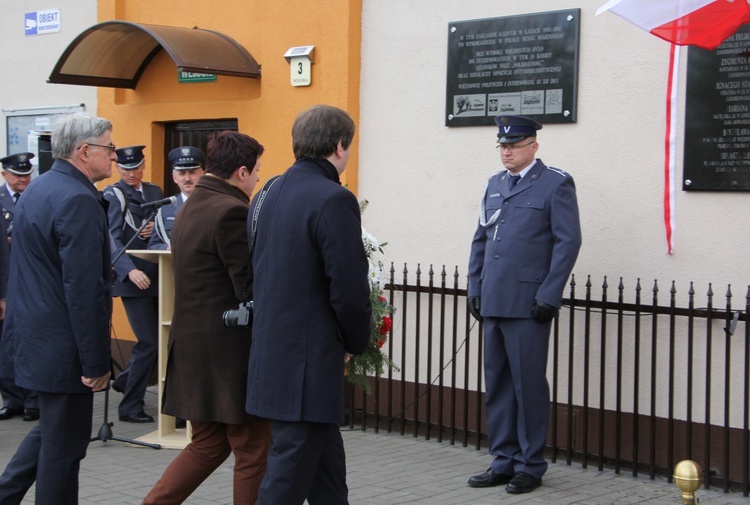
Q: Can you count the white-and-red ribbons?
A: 1